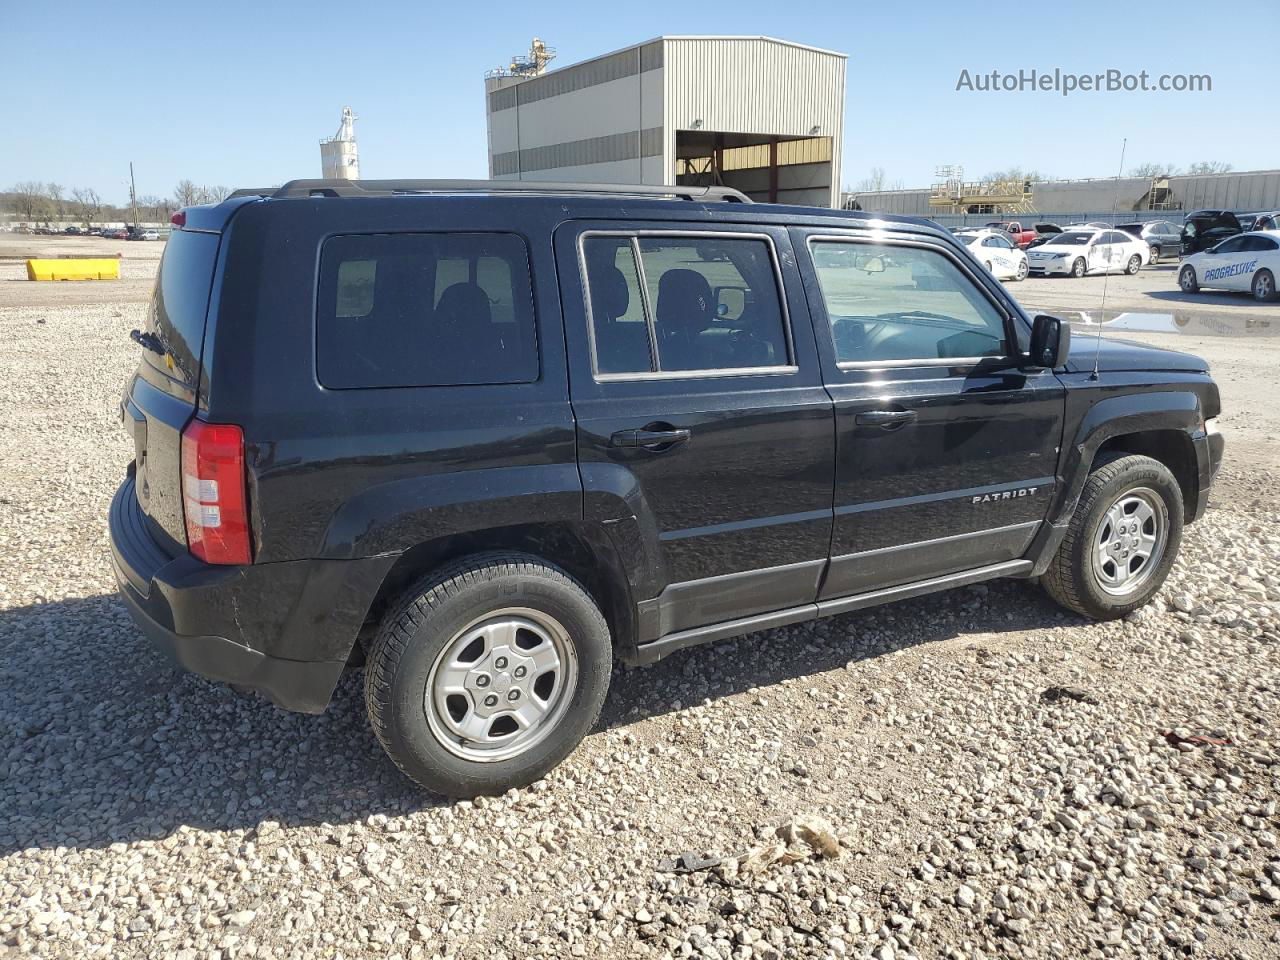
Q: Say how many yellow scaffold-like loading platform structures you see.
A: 1